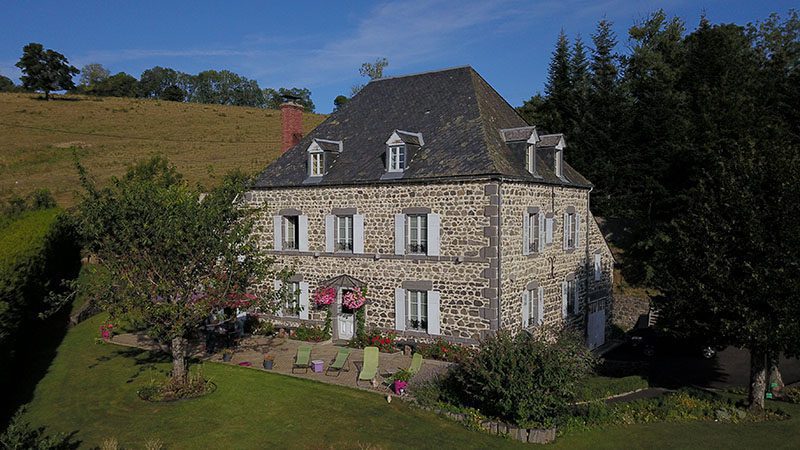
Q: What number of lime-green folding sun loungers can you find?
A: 4